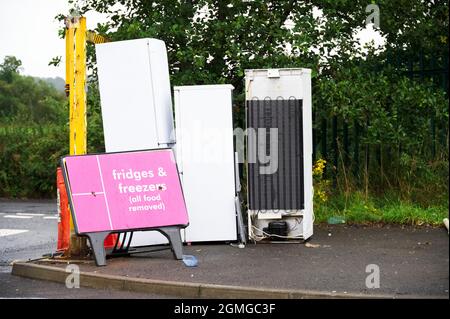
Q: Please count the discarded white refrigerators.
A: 3